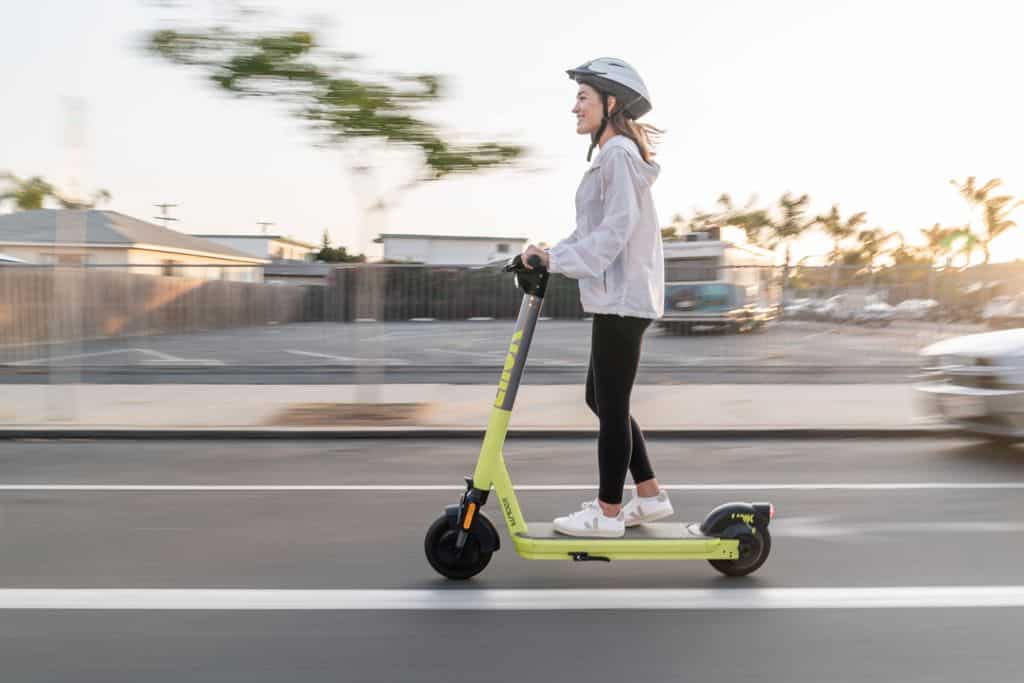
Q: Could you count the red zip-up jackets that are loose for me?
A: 0